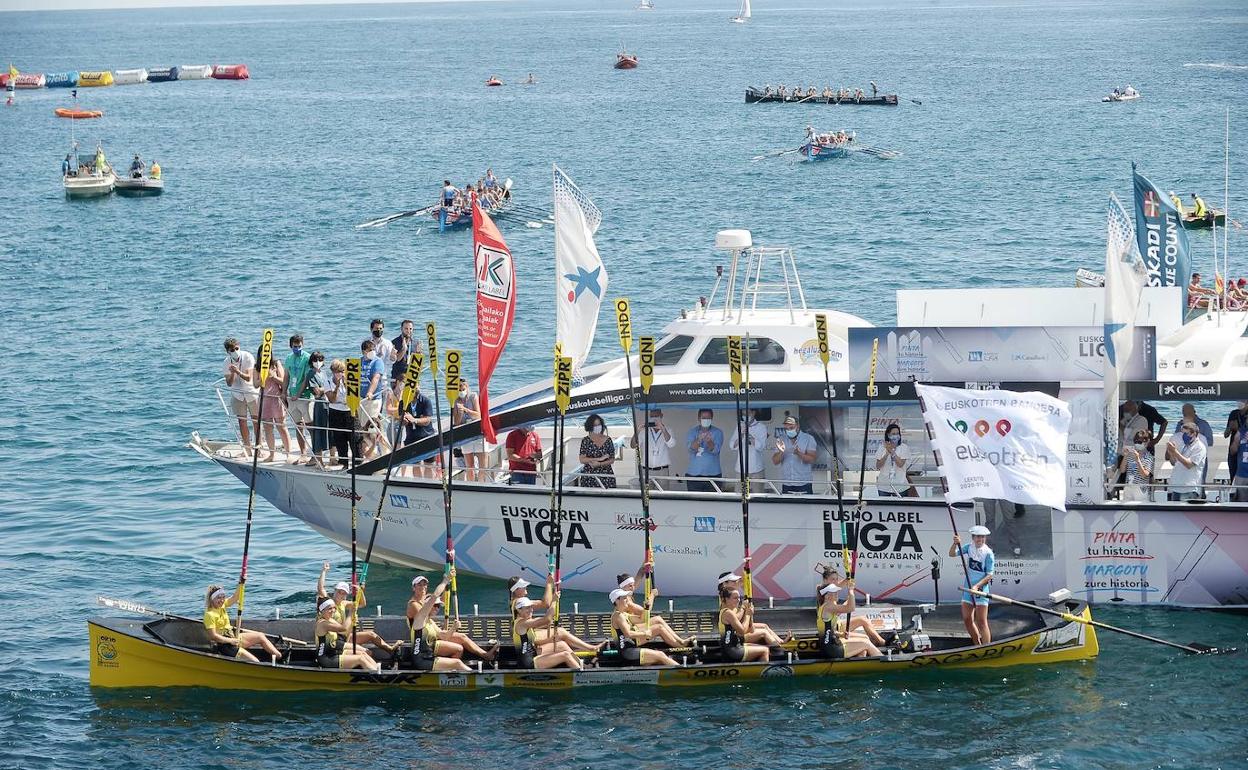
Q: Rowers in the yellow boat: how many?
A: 13